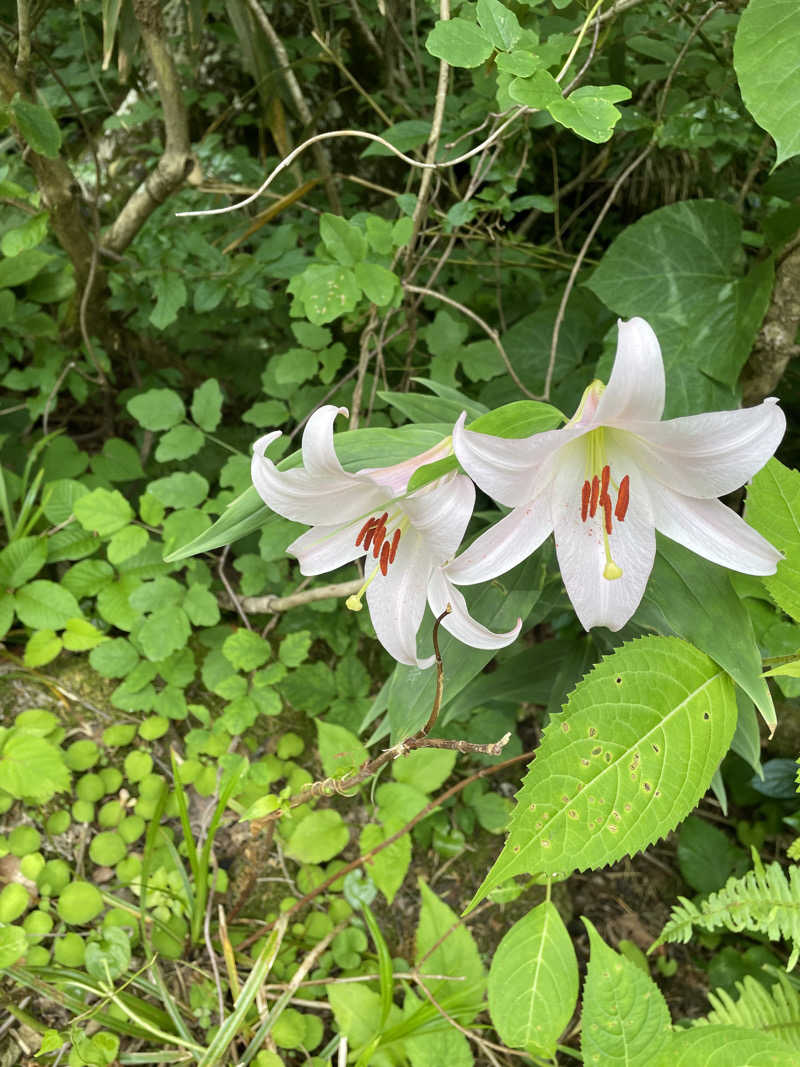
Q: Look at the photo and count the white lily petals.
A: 12